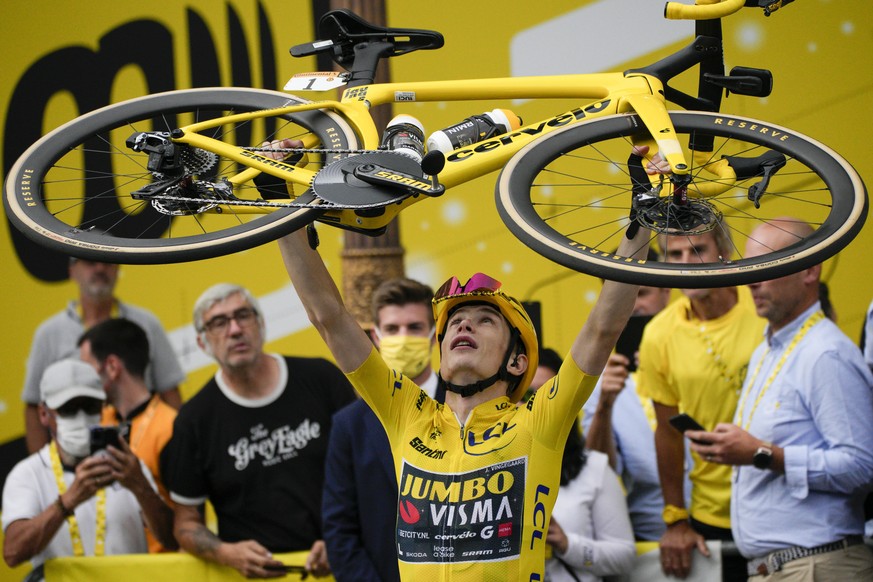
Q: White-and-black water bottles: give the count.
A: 2